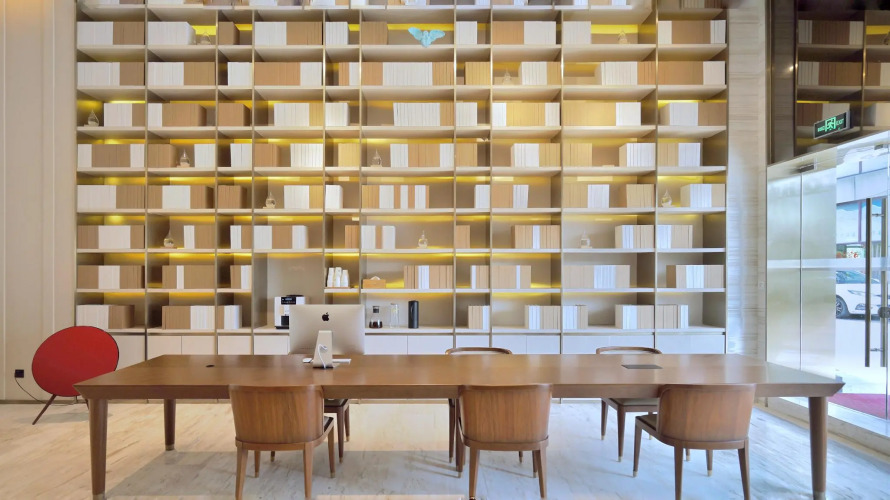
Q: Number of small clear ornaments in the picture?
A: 11